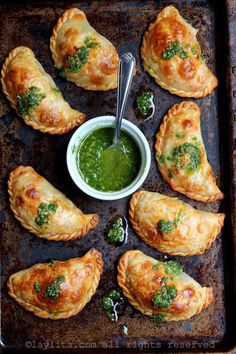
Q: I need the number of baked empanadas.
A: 8